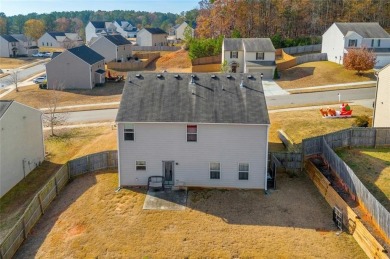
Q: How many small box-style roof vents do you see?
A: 7